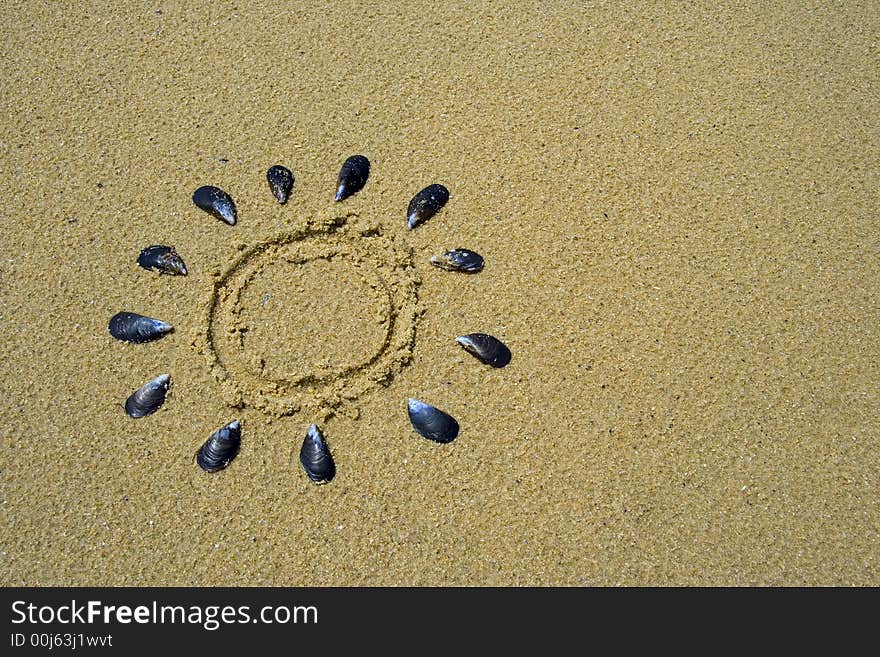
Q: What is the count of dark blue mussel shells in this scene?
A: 12